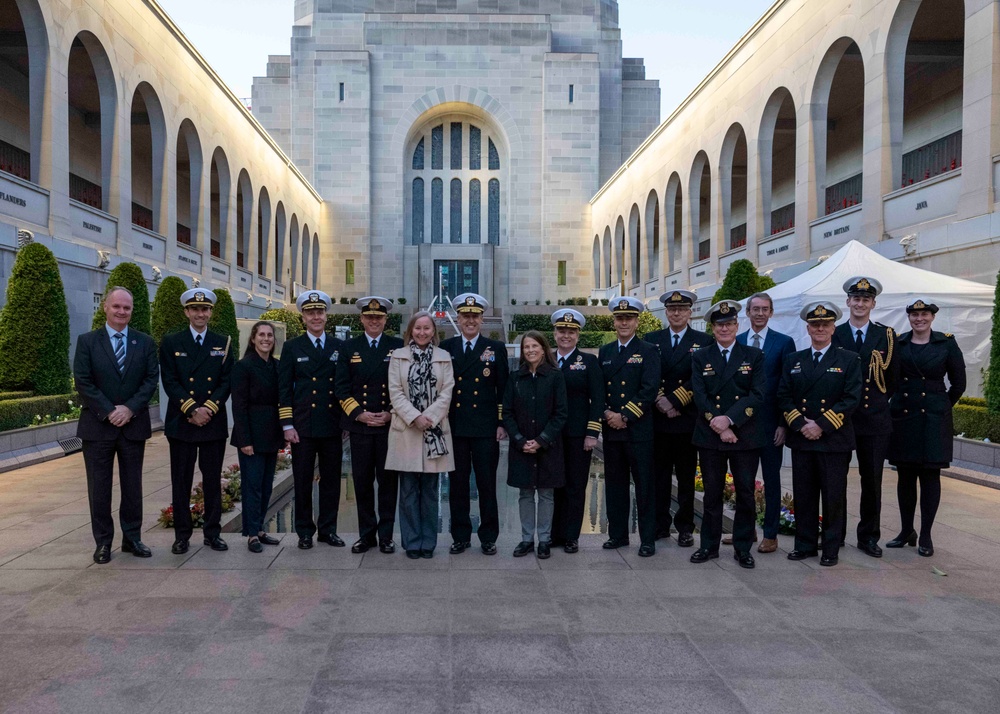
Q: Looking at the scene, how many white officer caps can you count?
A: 10